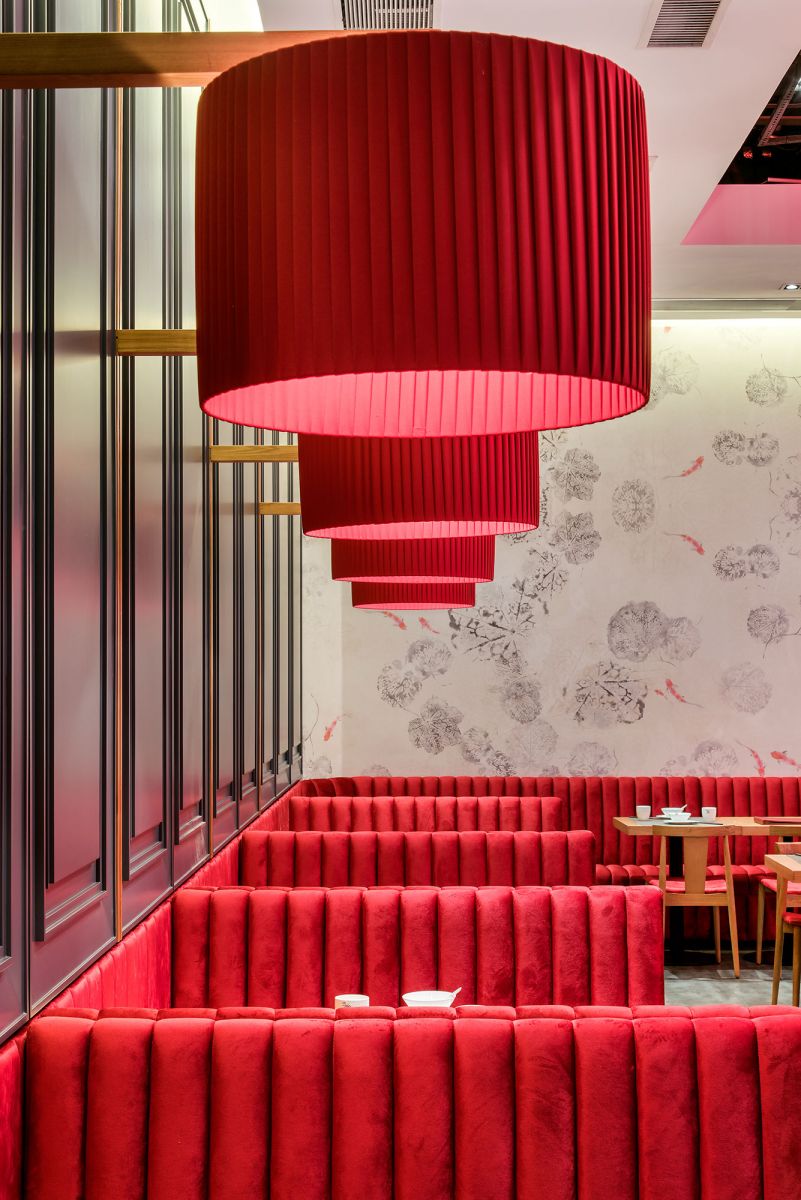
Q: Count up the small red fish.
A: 9